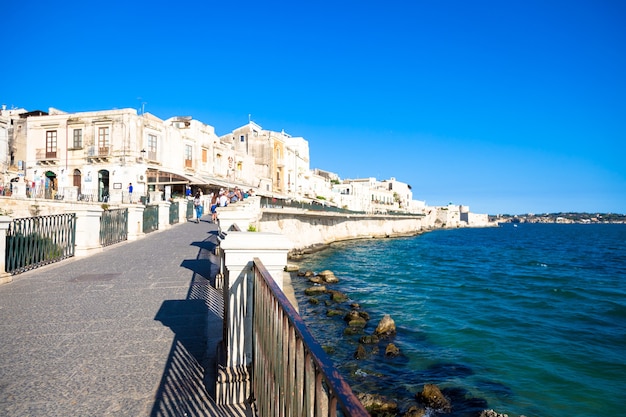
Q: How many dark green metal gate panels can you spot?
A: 5